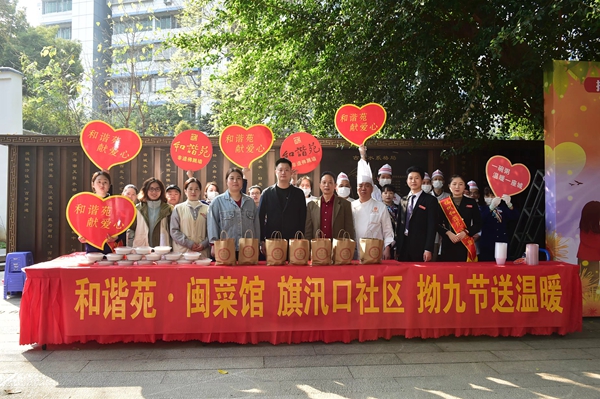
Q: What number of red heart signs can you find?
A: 5